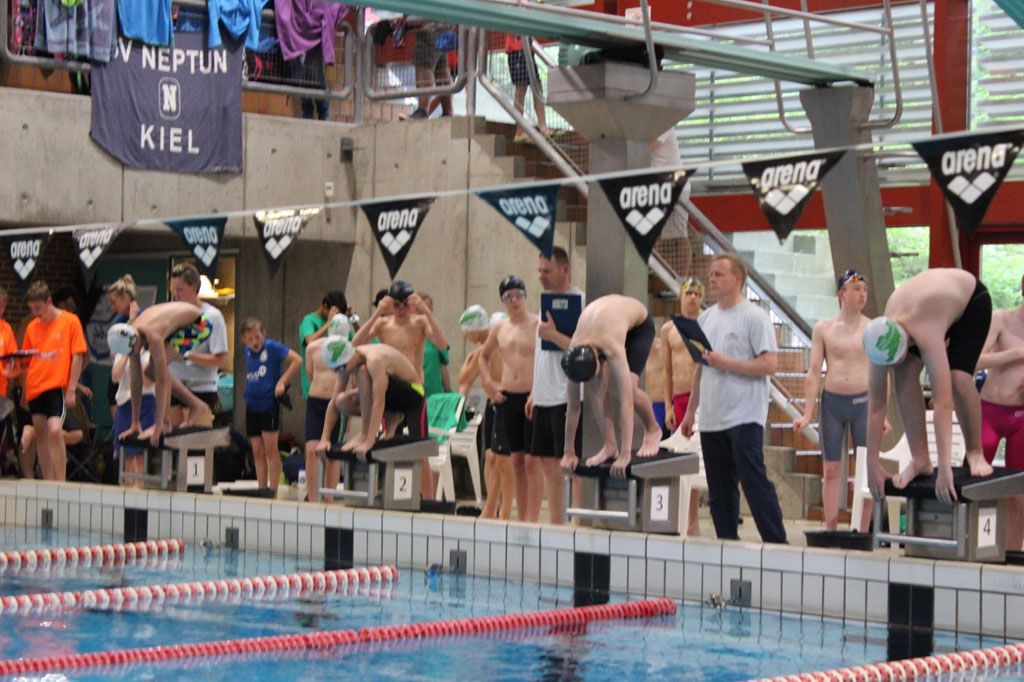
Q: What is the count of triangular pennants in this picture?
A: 9